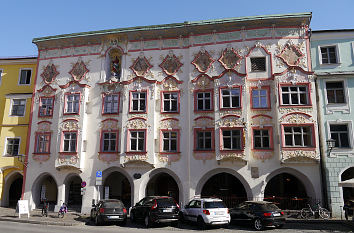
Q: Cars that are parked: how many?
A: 4